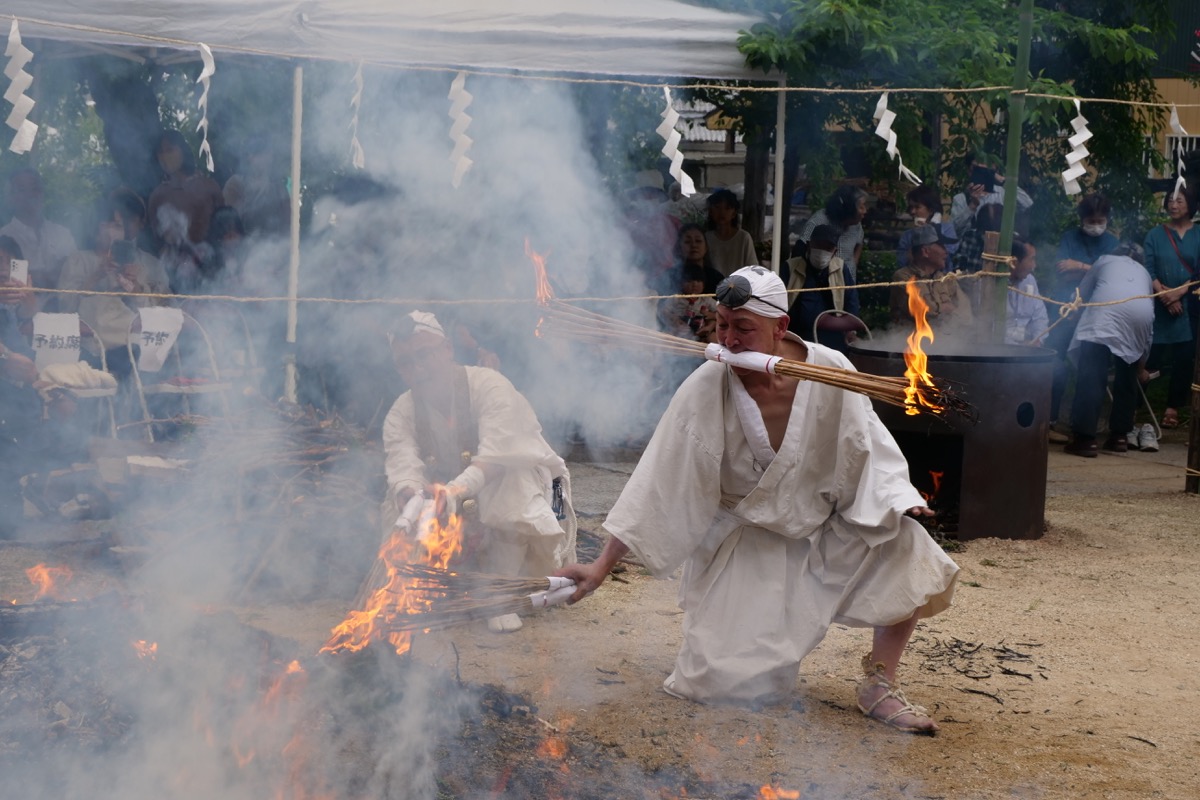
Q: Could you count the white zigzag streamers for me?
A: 8